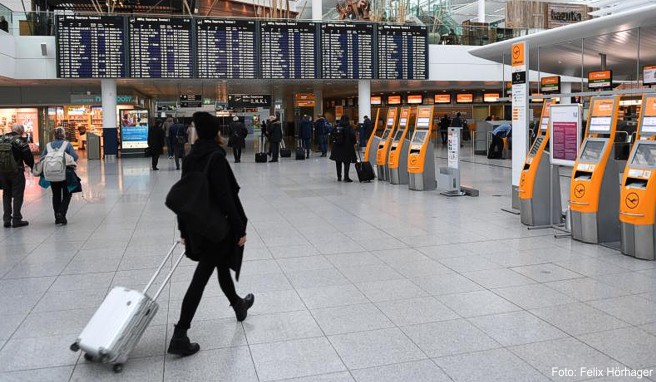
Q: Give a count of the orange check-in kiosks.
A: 7